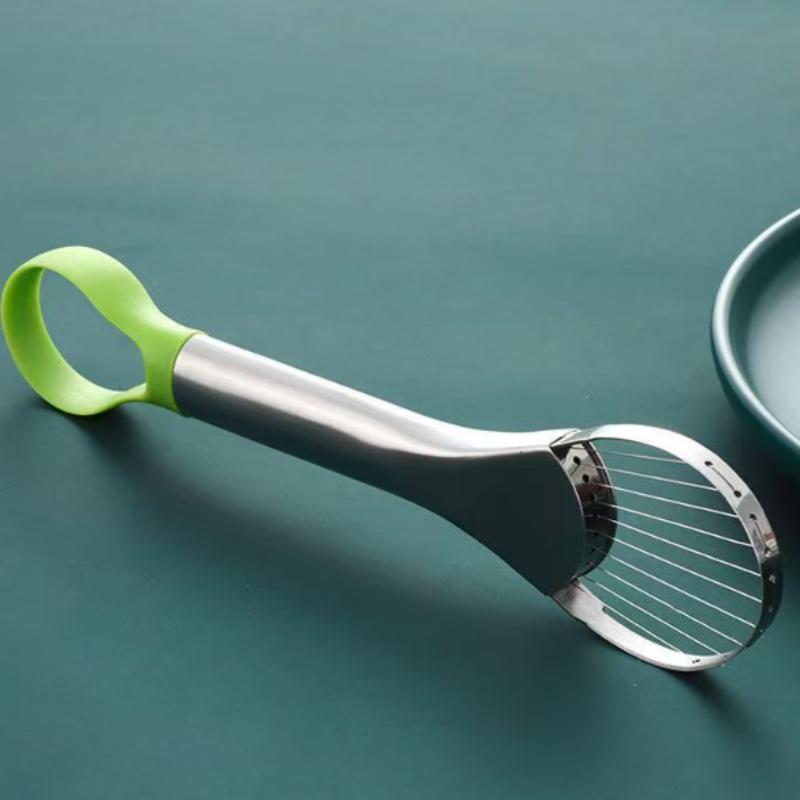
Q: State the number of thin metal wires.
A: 10